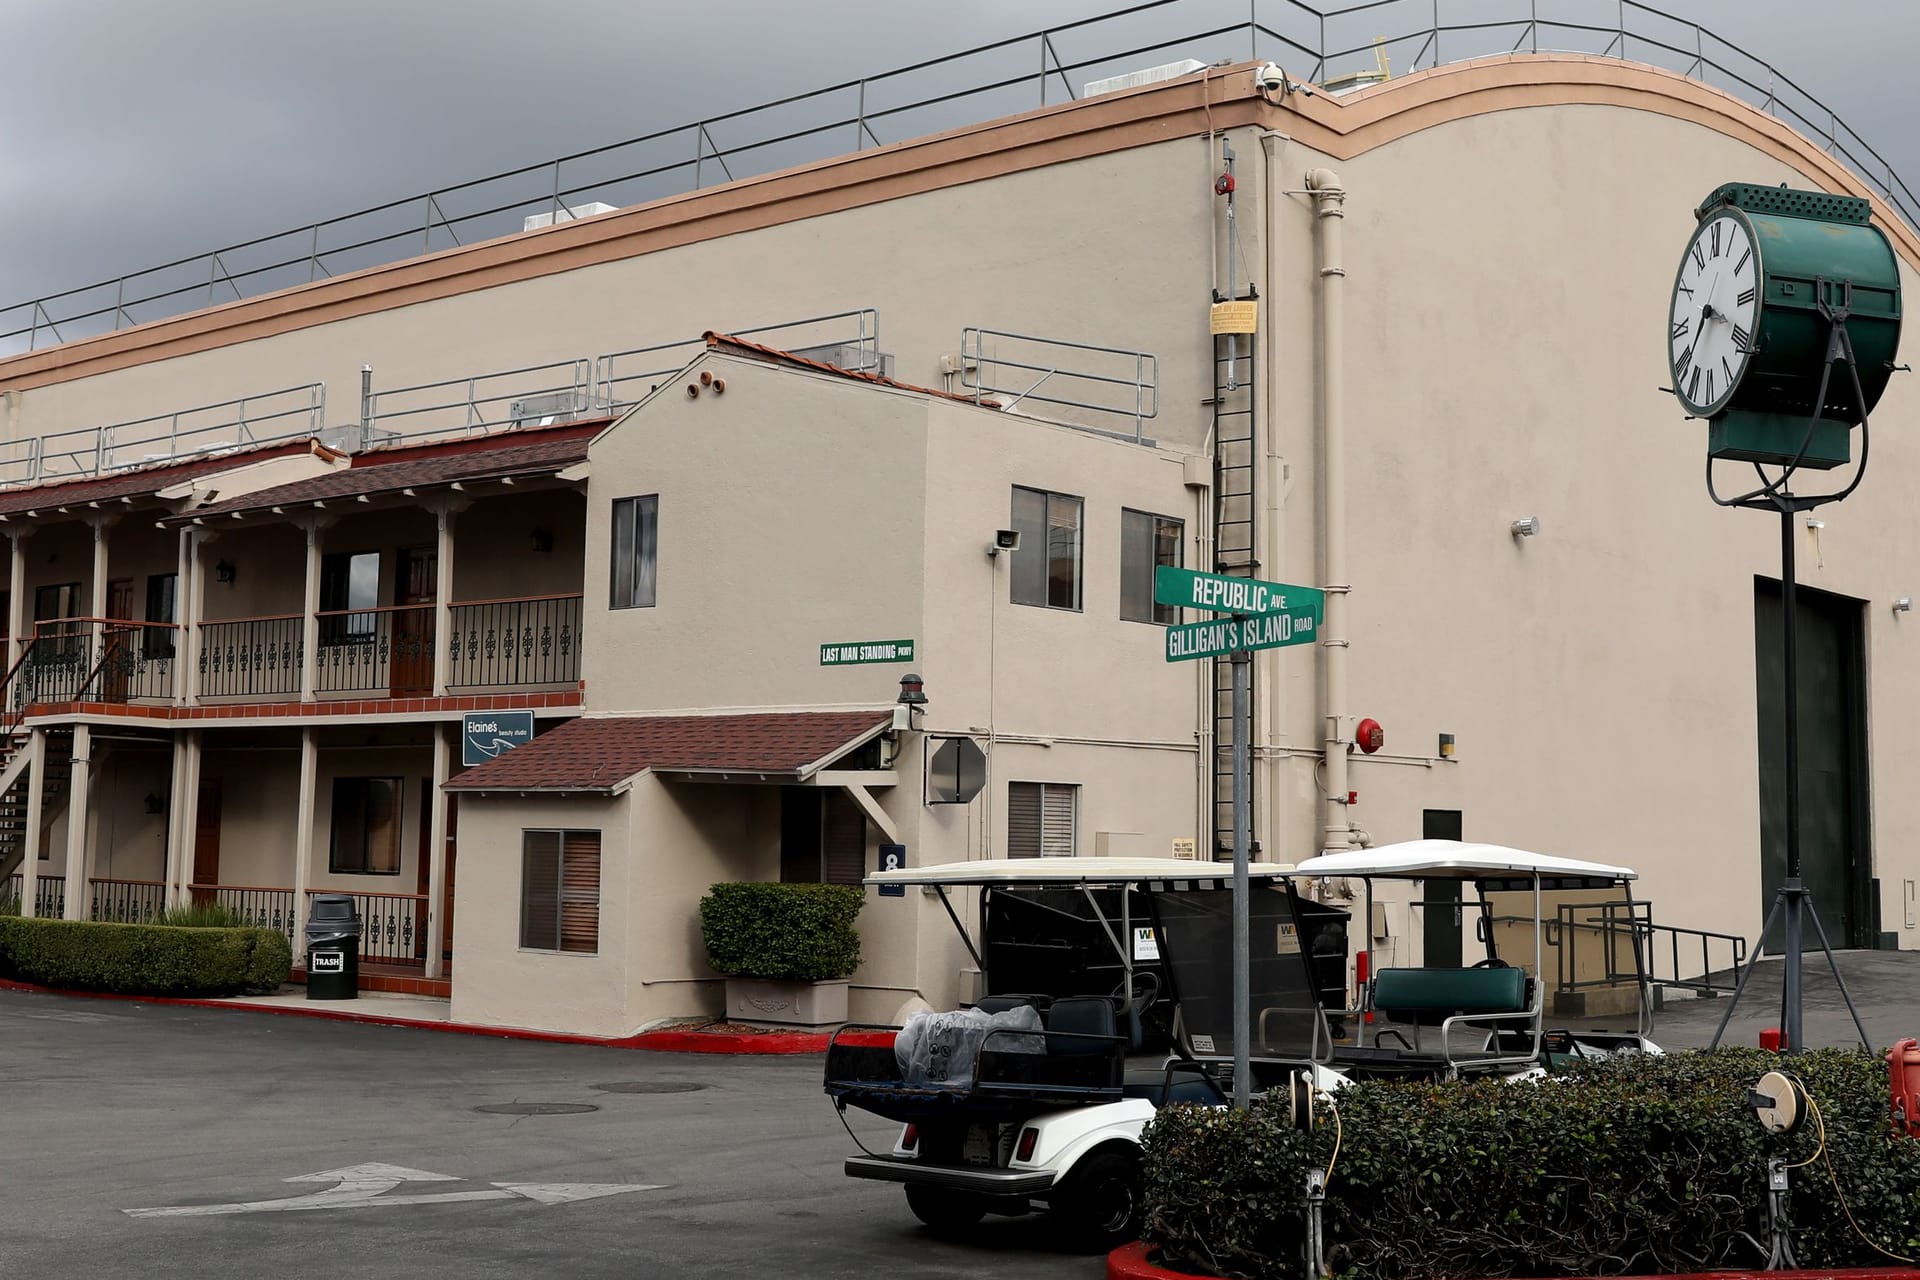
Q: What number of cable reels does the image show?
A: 2